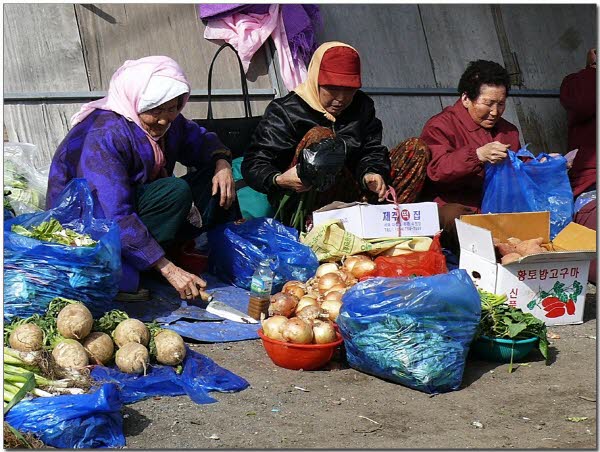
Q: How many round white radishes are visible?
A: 7